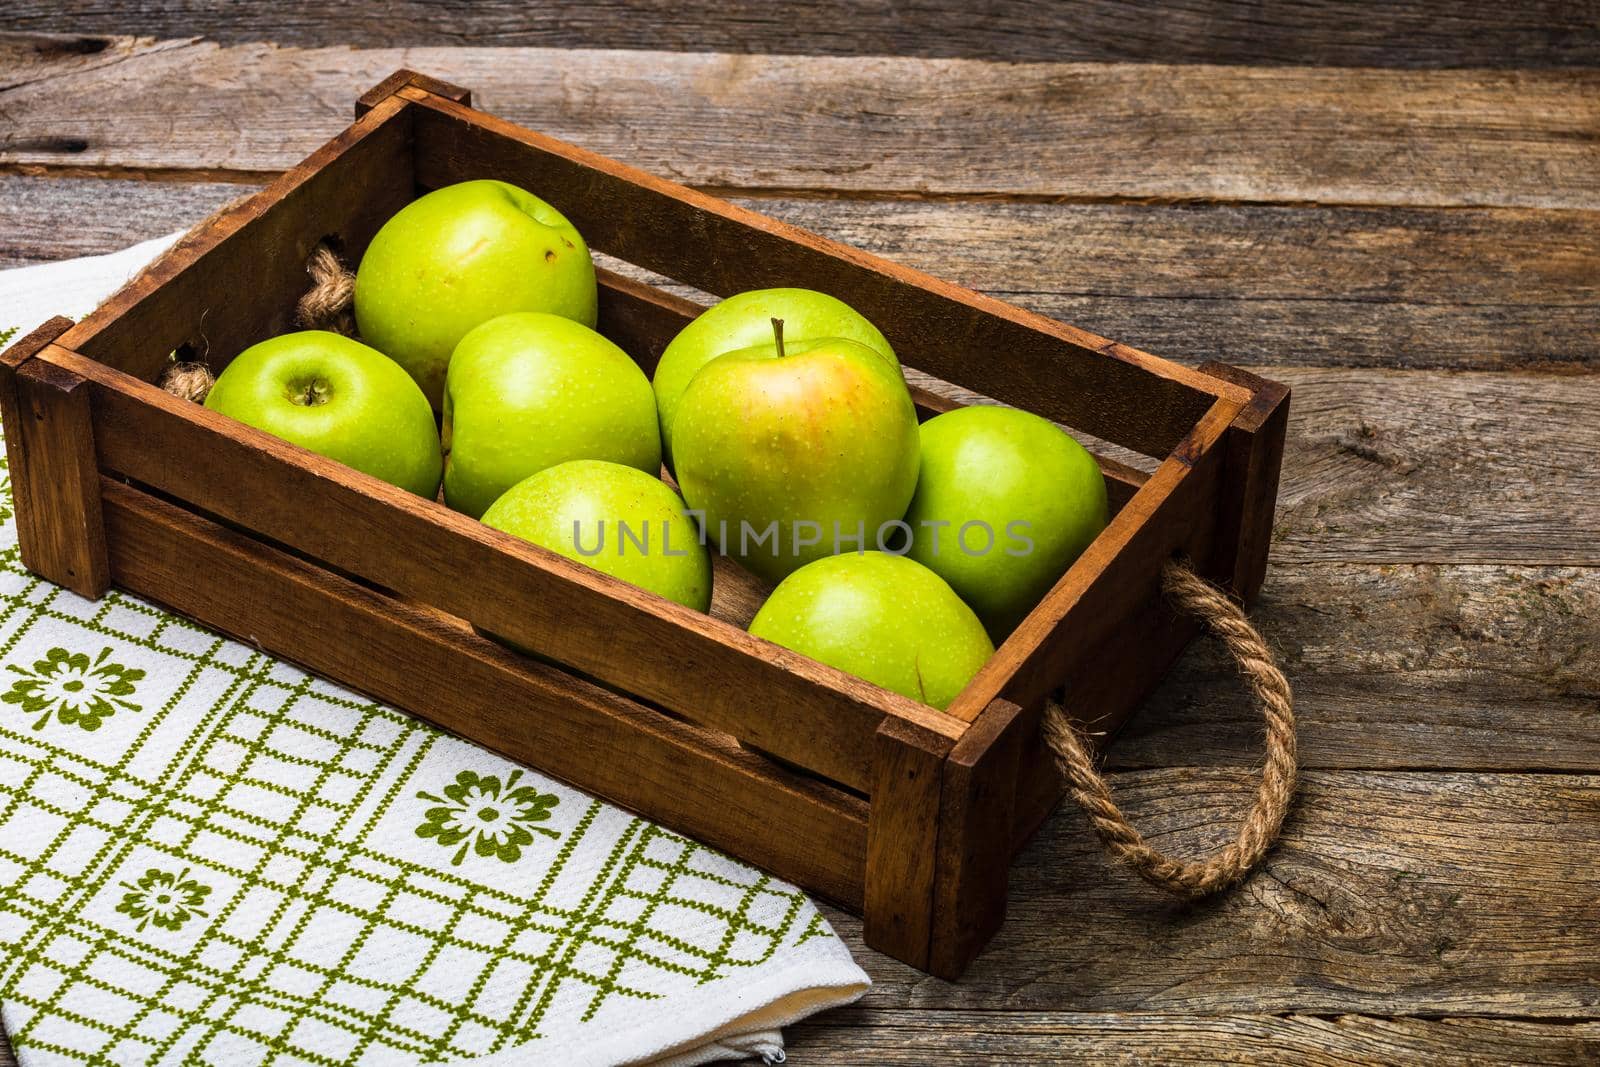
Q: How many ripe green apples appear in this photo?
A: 8